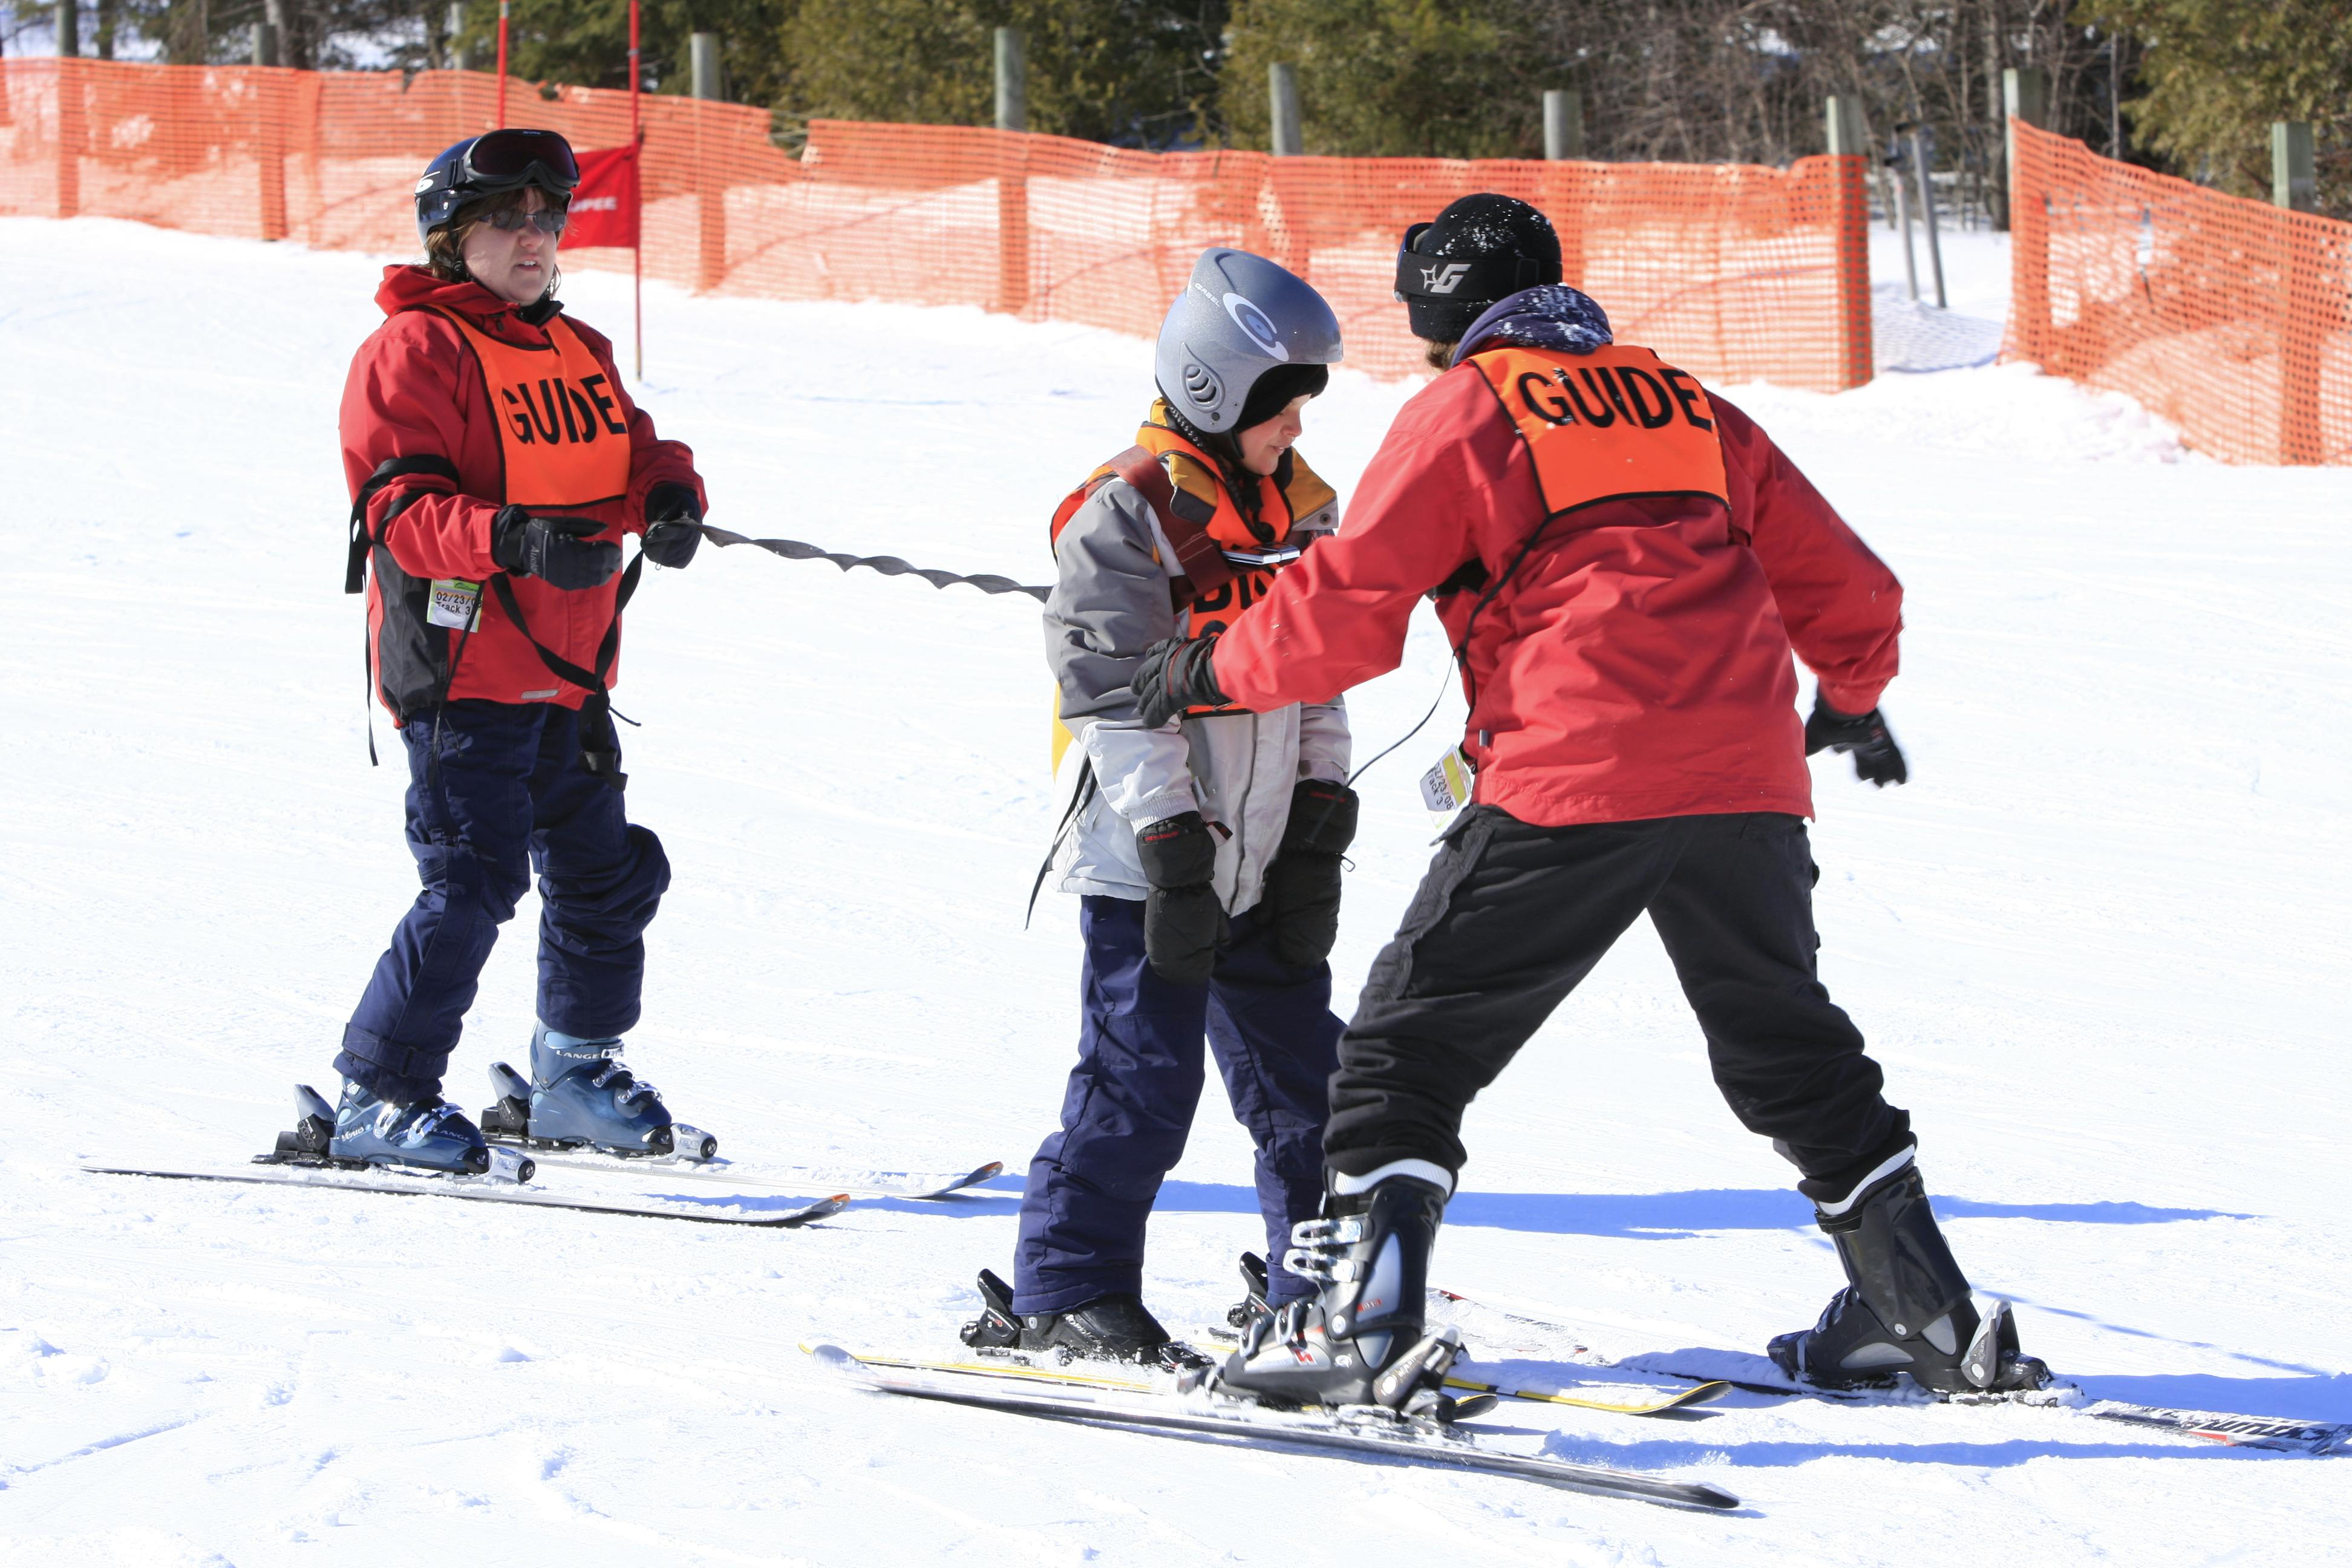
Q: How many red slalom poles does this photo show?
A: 2